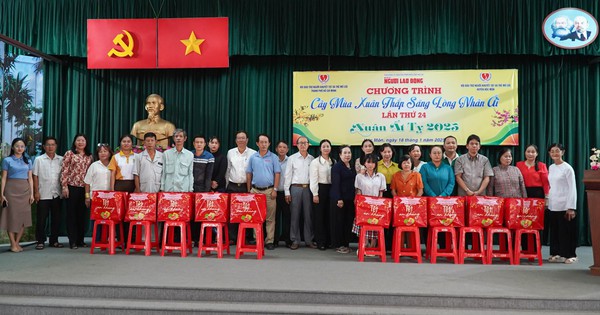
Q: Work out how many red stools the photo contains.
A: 11